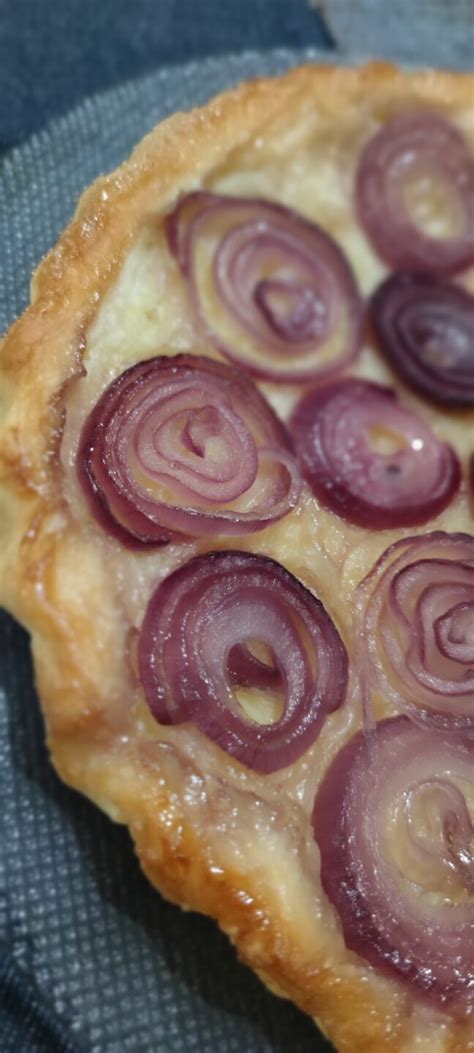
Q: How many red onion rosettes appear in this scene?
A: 8